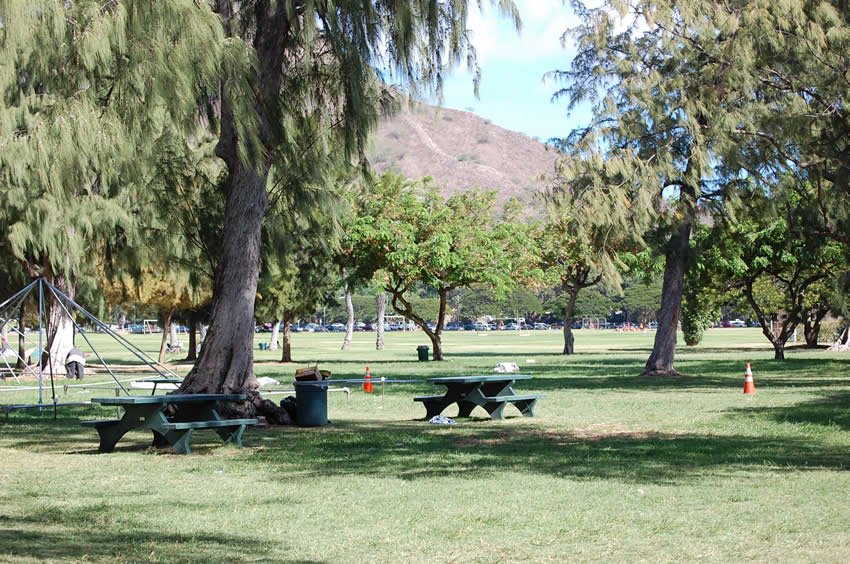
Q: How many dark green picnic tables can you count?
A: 2